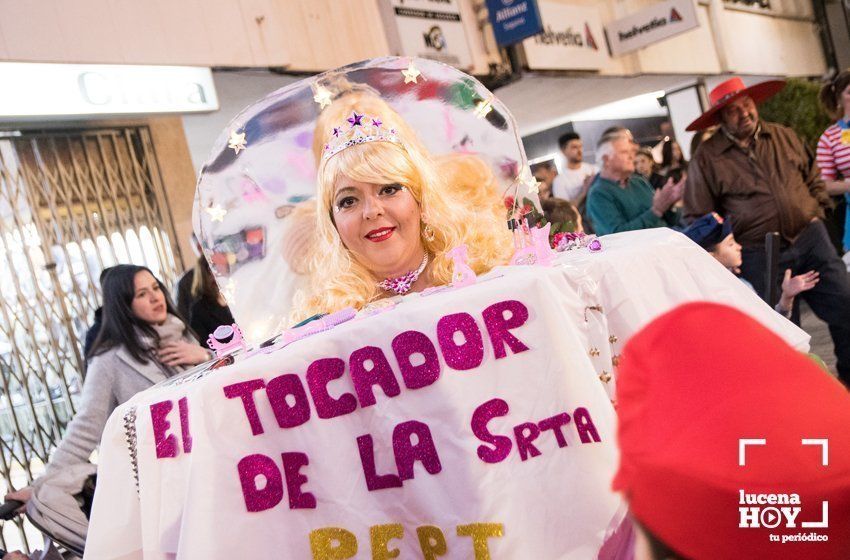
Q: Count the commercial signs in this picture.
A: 5